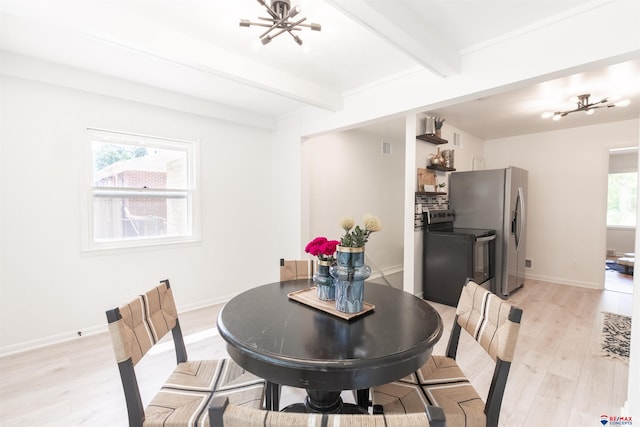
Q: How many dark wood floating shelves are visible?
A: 3